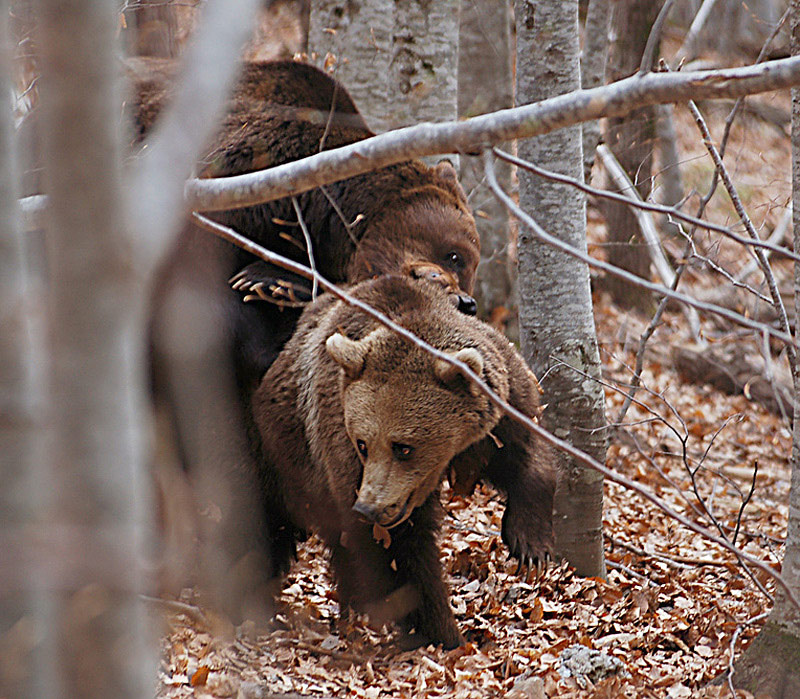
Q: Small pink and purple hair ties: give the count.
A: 0